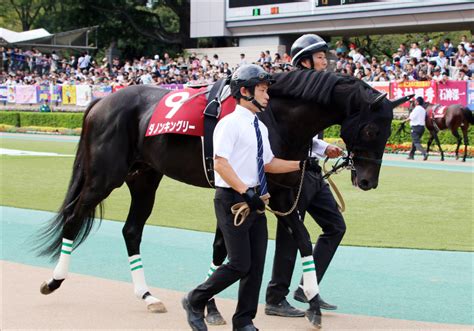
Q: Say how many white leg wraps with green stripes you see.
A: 4